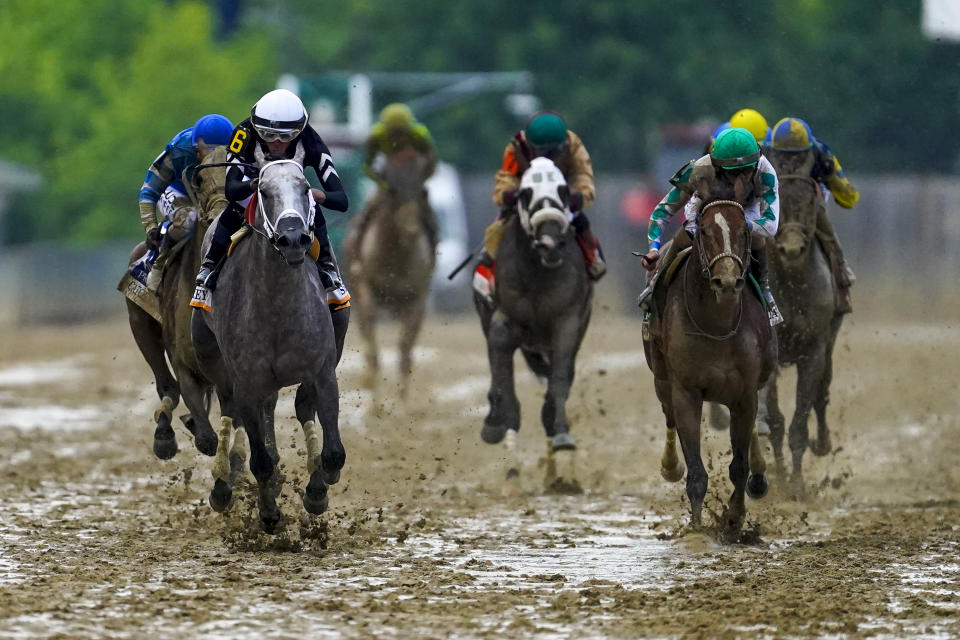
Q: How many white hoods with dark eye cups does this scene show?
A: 1